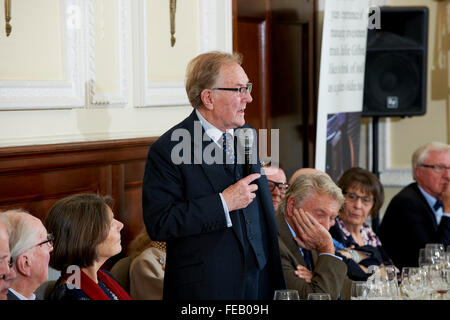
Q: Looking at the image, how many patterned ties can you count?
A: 1